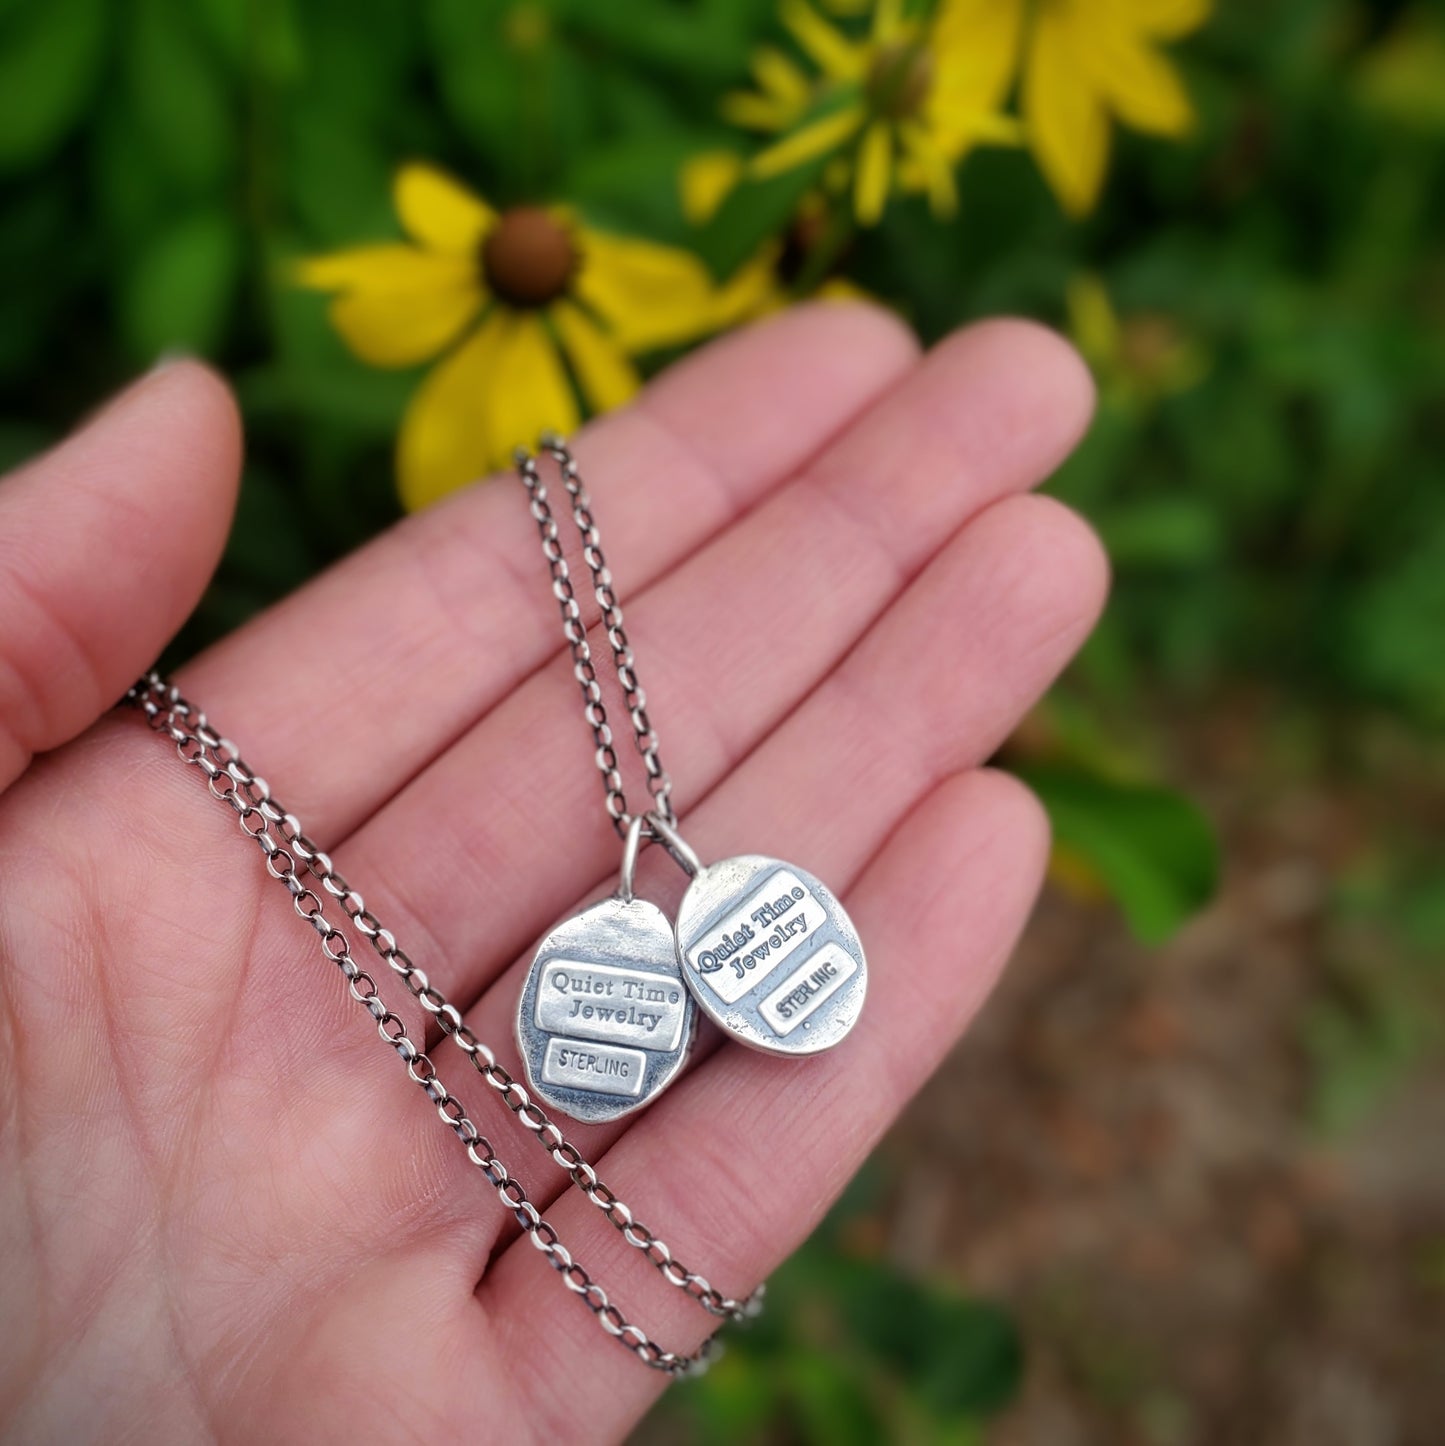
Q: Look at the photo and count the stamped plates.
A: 4